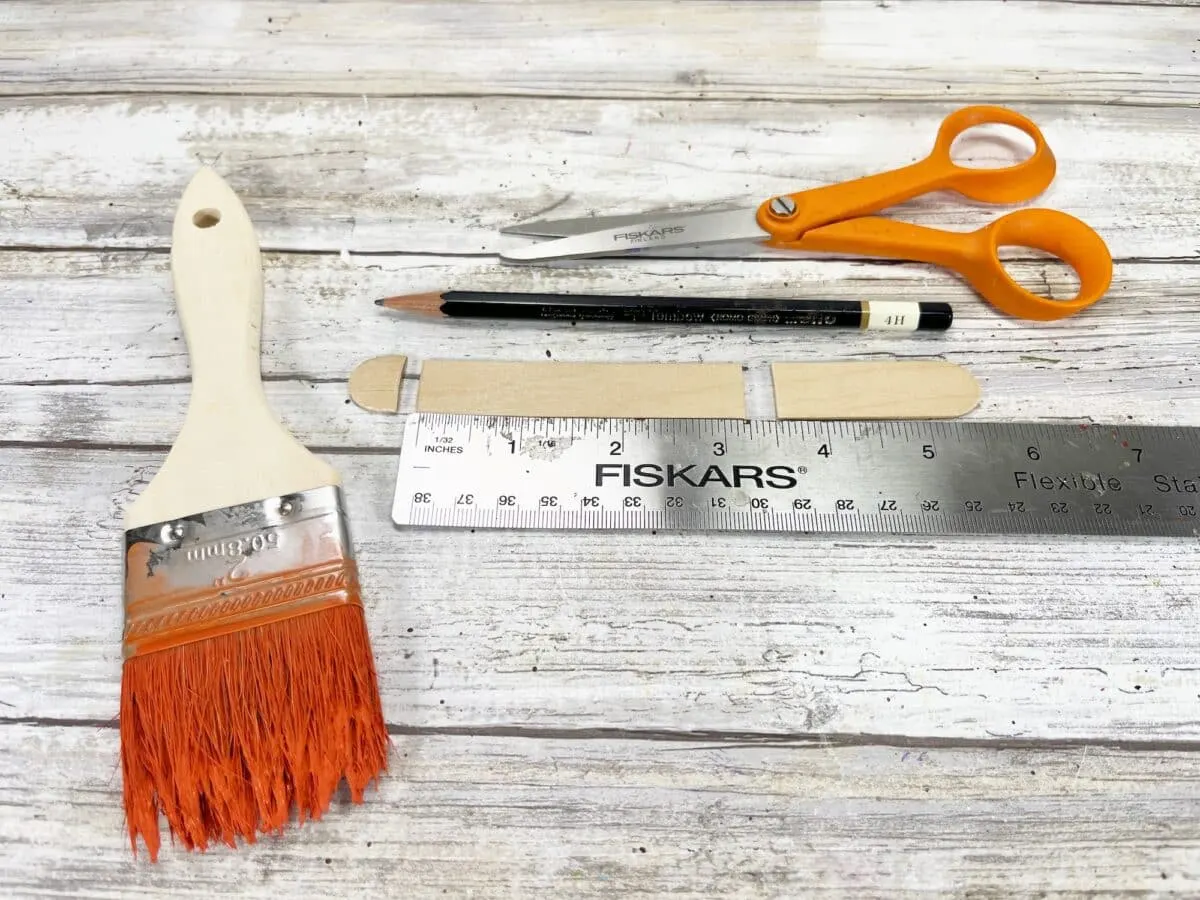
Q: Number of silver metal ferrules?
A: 1